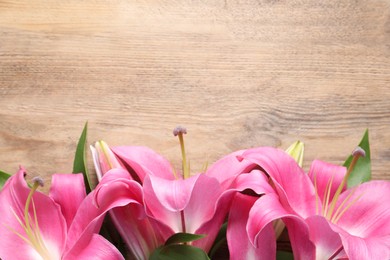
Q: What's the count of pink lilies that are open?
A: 3